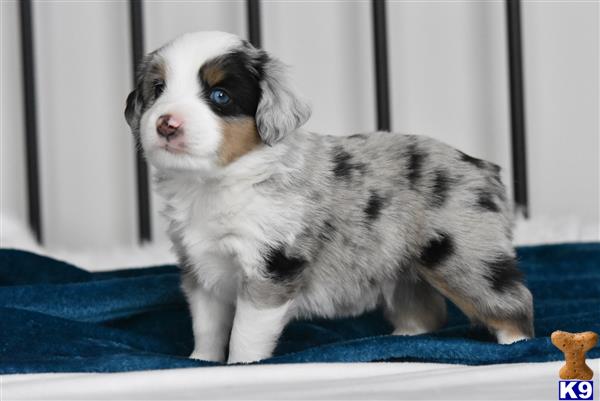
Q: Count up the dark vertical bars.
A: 5